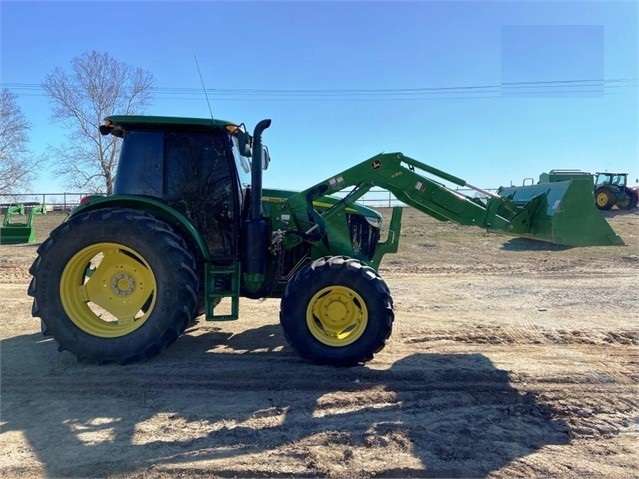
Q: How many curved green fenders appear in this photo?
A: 1